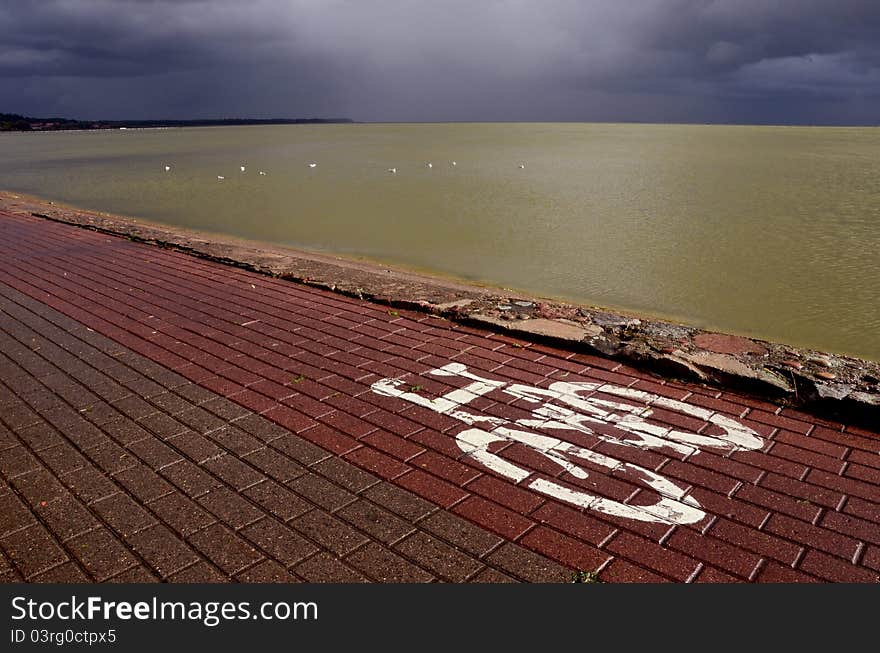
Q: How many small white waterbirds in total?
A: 9